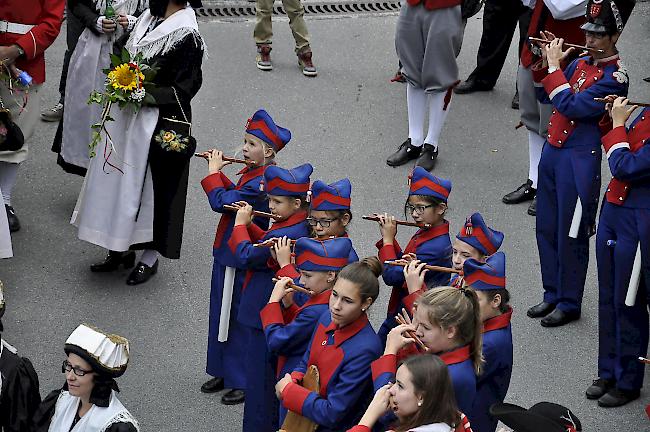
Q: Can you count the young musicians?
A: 10